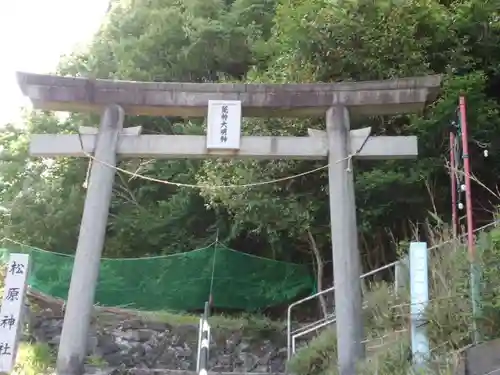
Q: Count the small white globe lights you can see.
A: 3